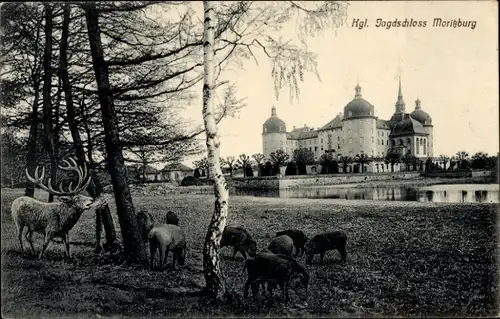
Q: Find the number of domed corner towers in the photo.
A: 3